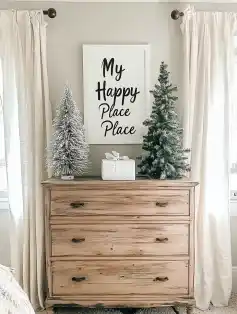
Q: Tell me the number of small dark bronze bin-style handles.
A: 6